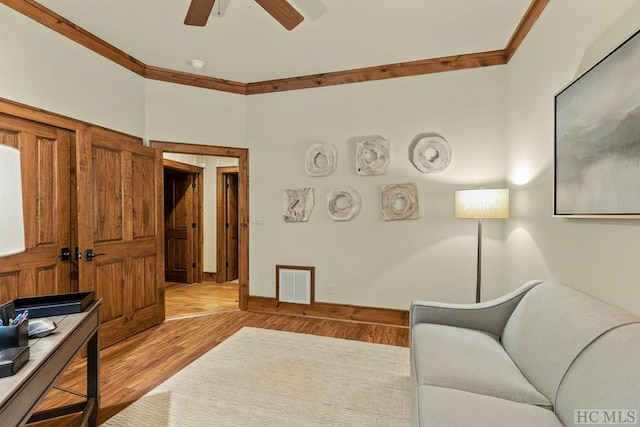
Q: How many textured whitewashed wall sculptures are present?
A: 6